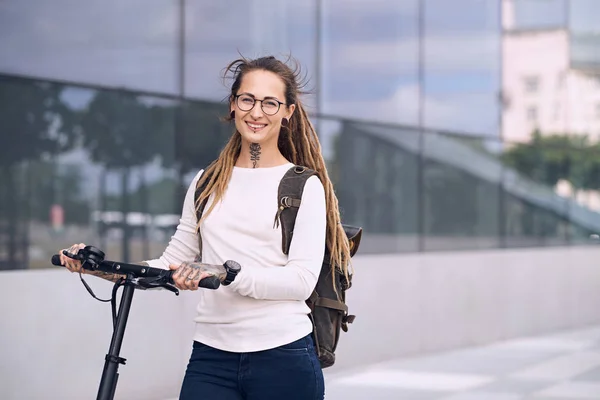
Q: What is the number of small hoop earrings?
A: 0